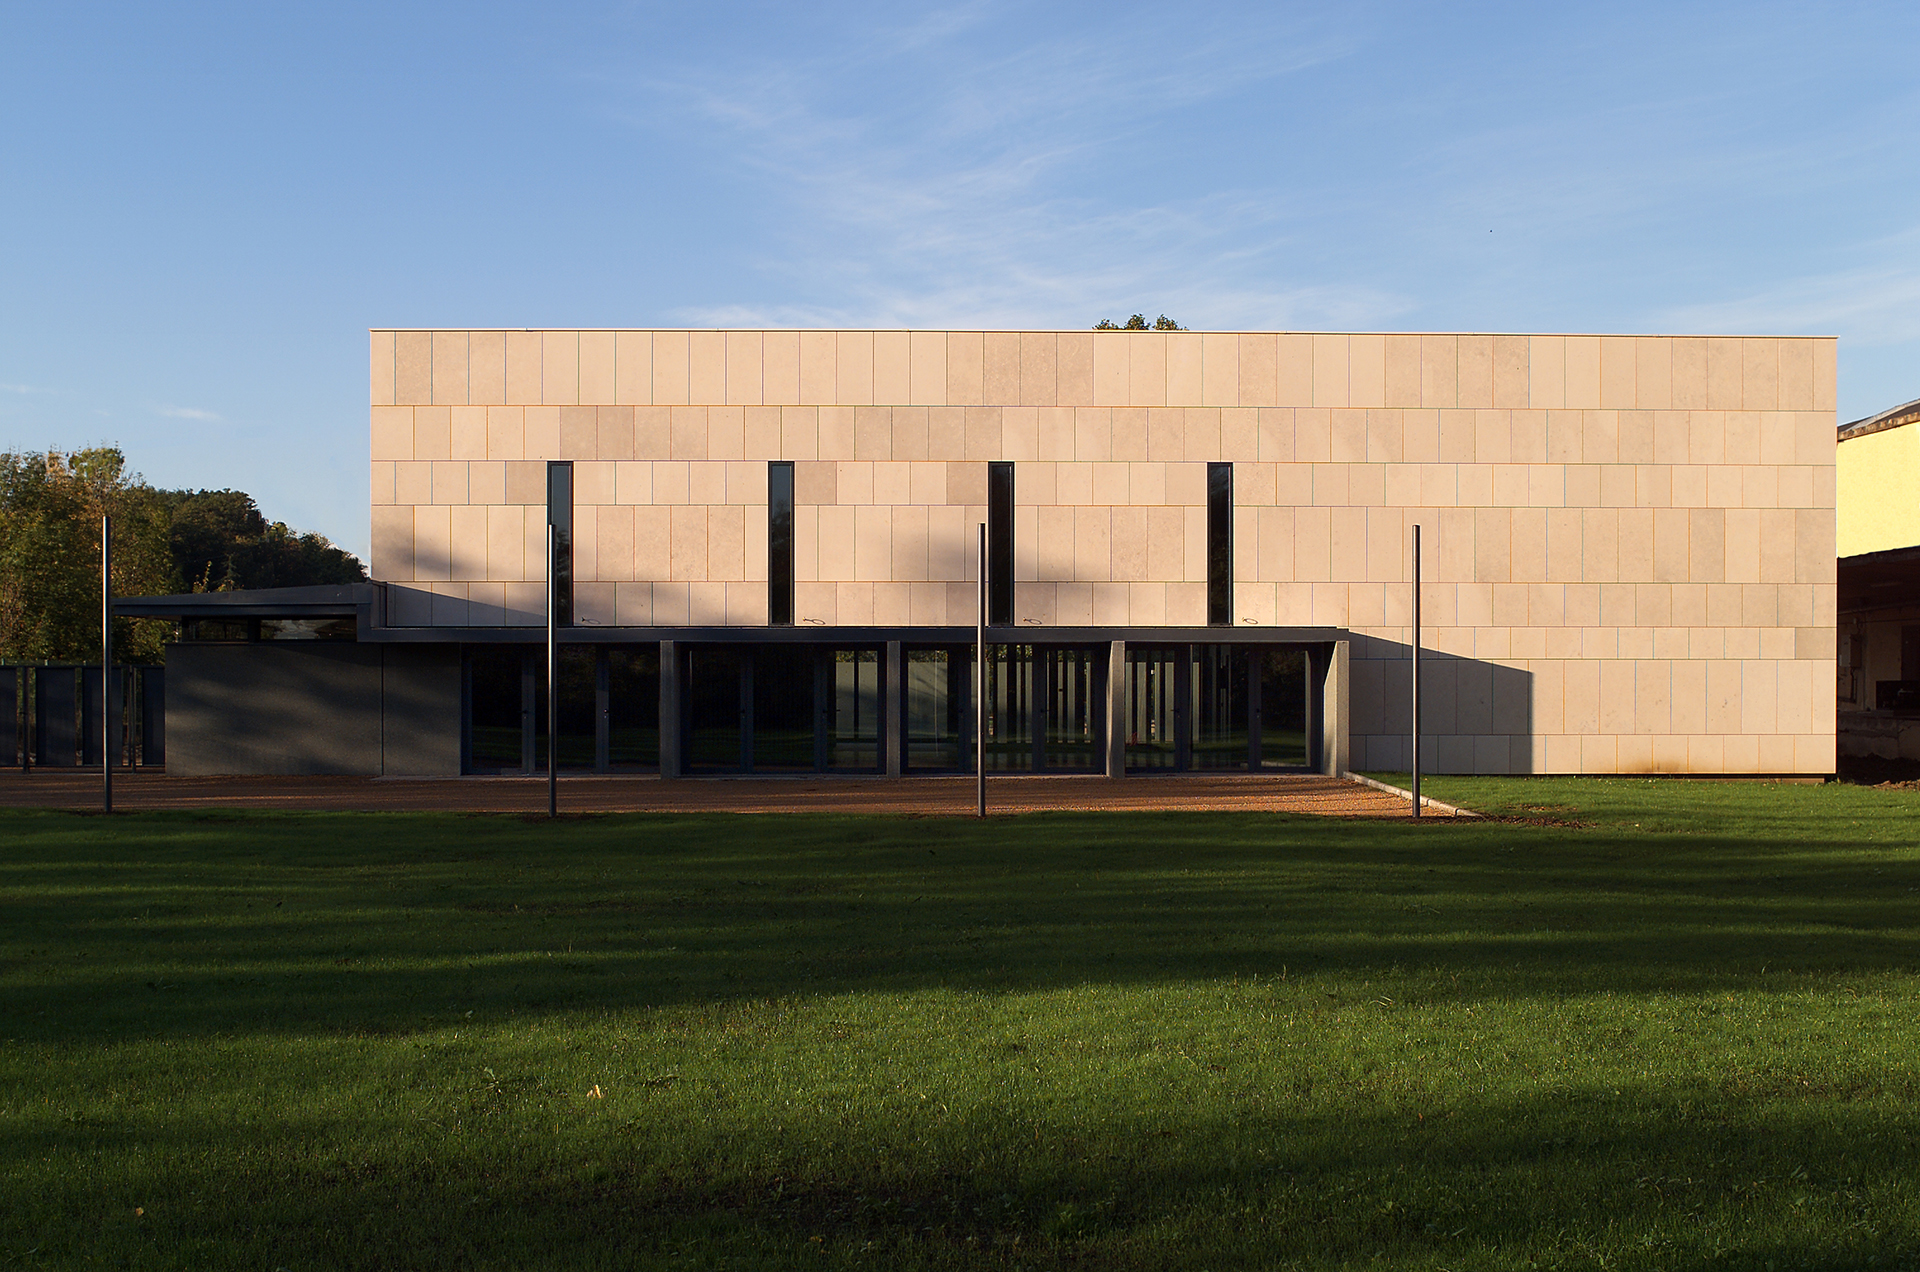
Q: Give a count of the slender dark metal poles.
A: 4